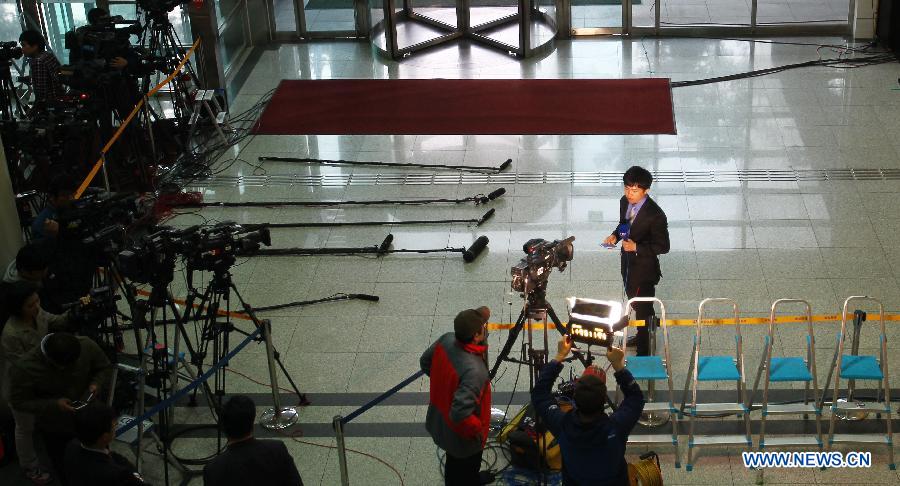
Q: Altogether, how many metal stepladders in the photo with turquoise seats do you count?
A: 4